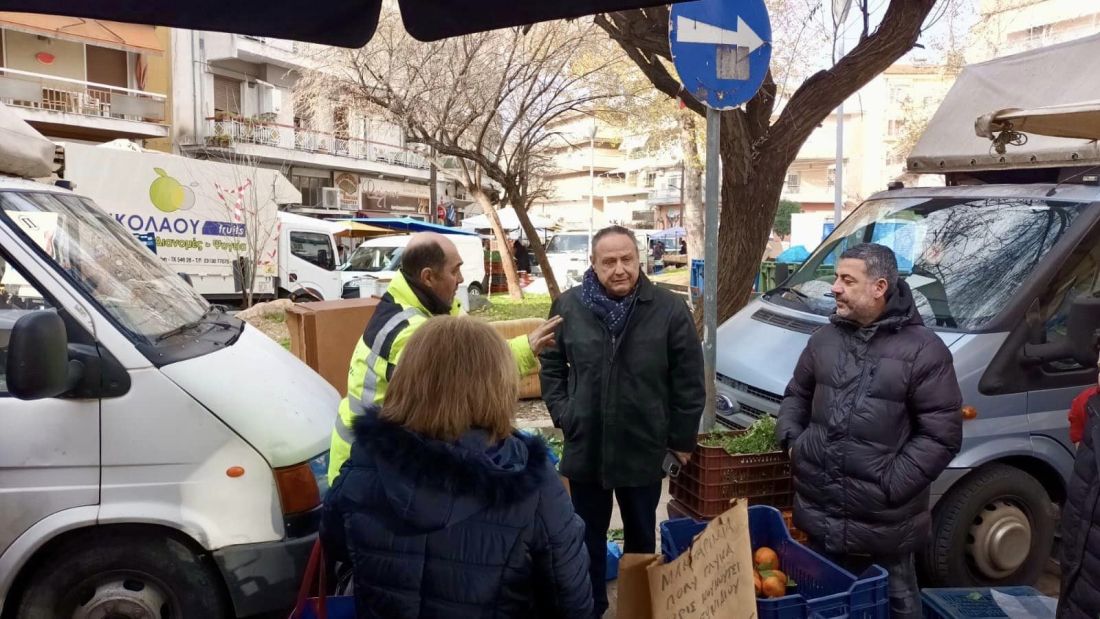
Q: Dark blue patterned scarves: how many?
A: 1